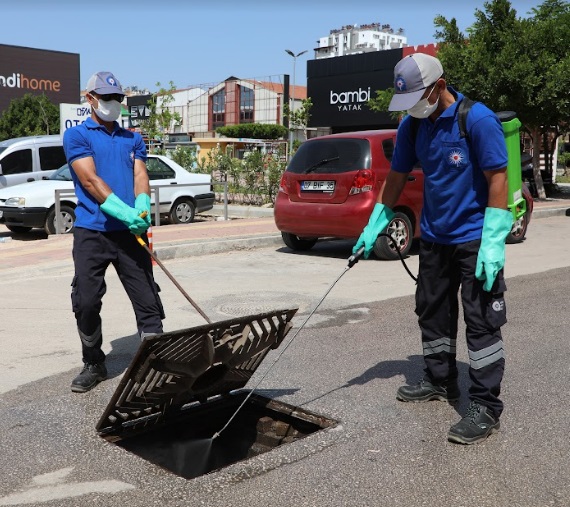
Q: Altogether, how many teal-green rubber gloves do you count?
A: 4